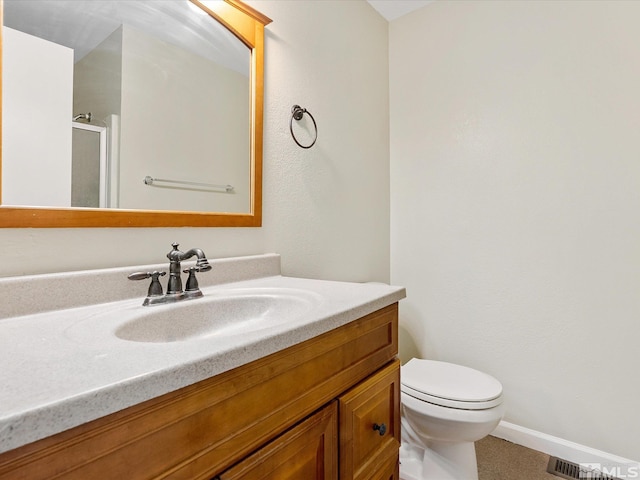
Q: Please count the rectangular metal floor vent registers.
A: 1